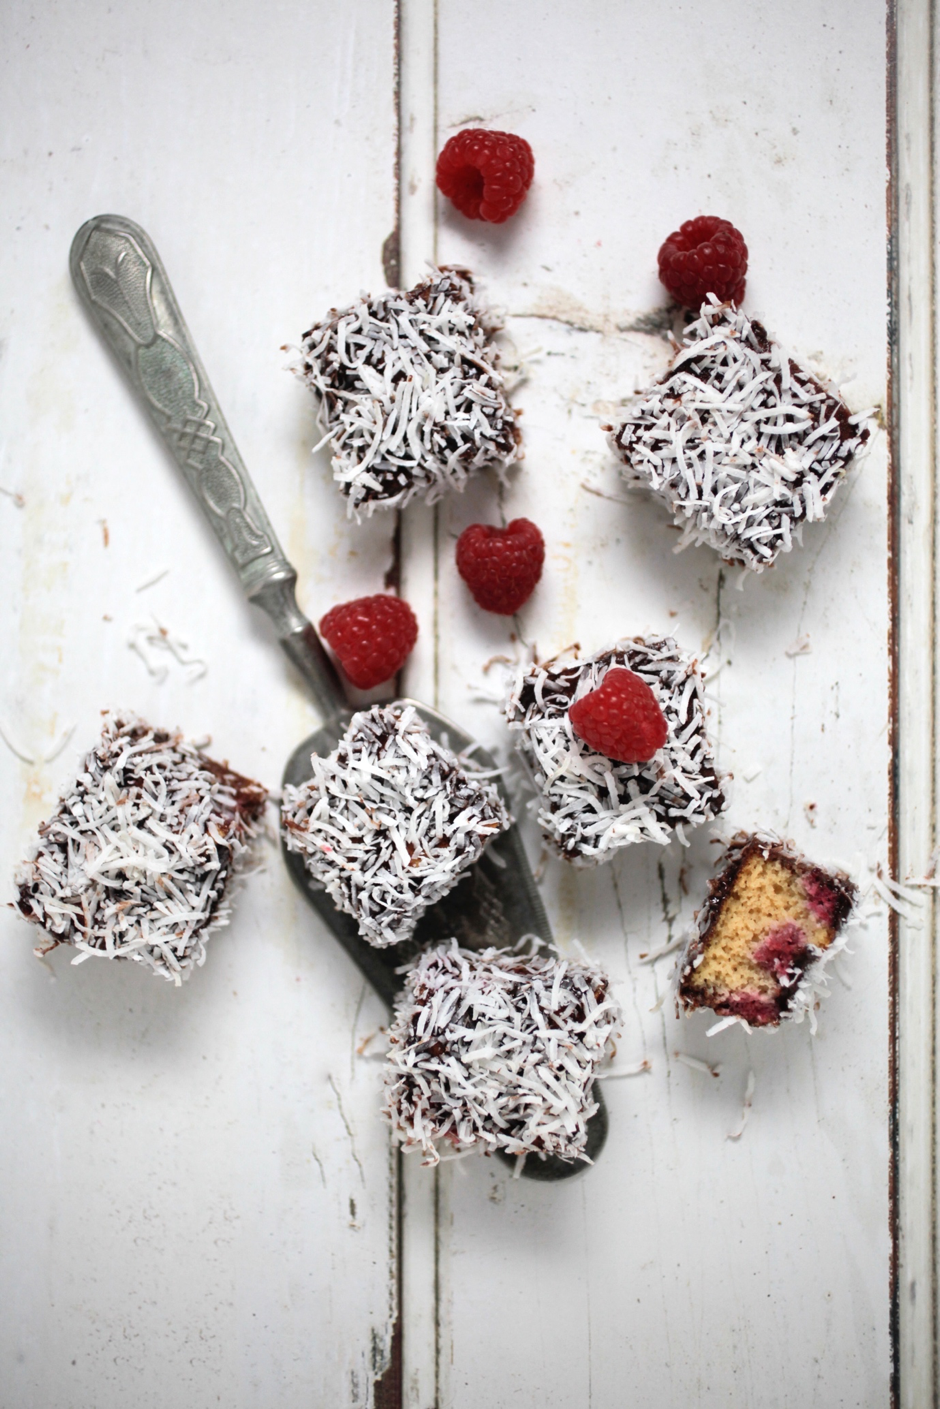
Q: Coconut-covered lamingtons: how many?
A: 7